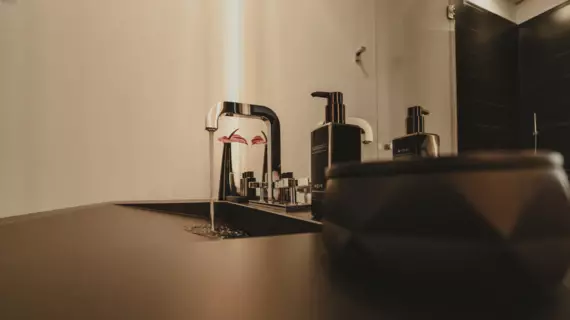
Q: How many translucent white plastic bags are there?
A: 0